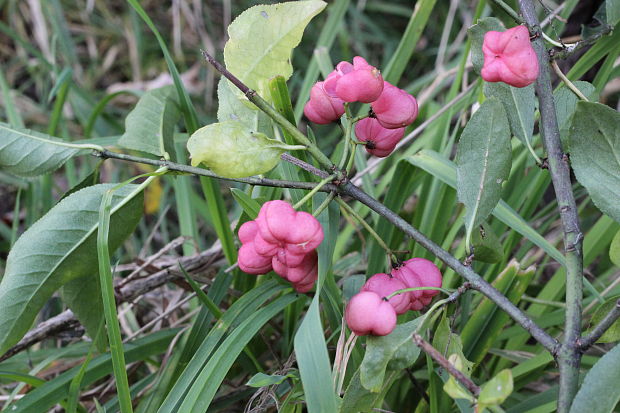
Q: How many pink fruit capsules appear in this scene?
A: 11